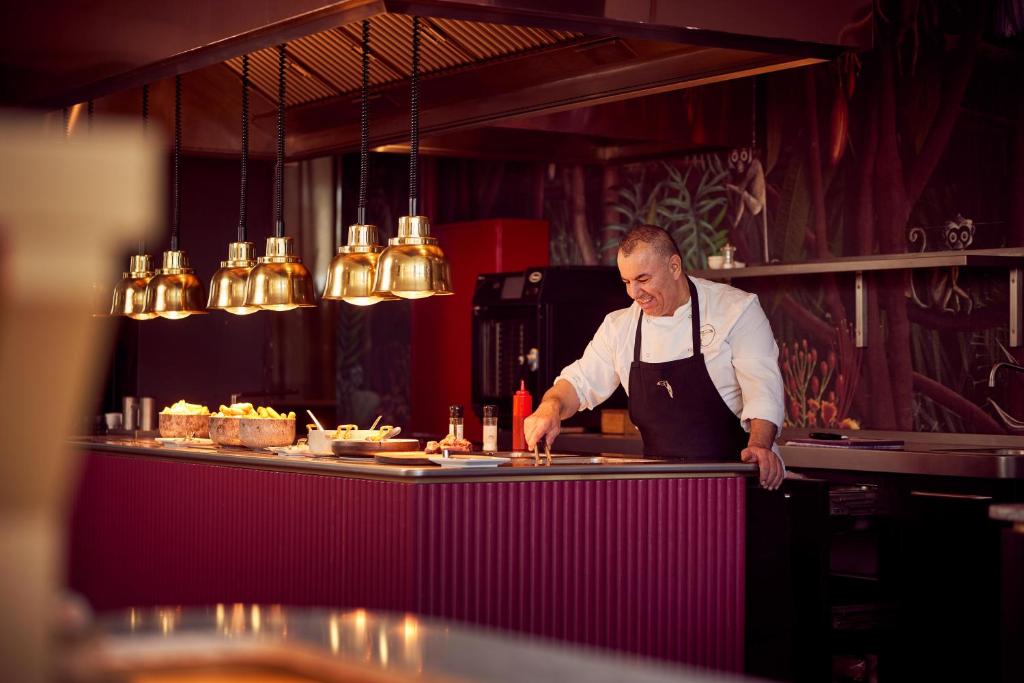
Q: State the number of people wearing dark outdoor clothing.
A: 0